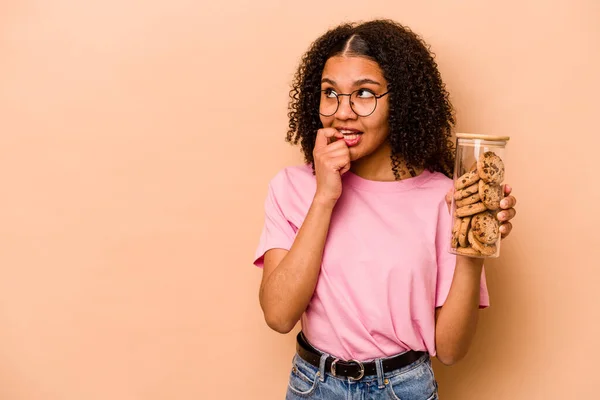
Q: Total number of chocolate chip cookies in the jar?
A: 11